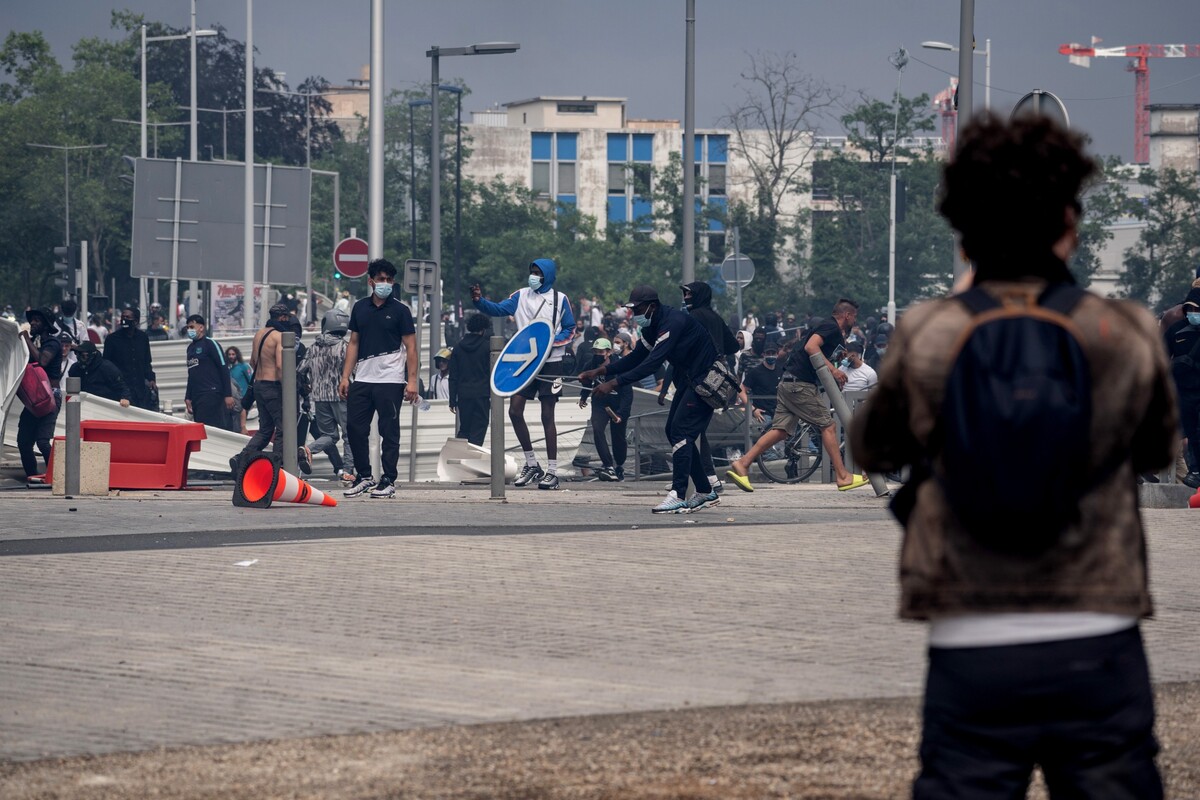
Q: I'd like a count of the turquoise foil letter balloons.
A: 0